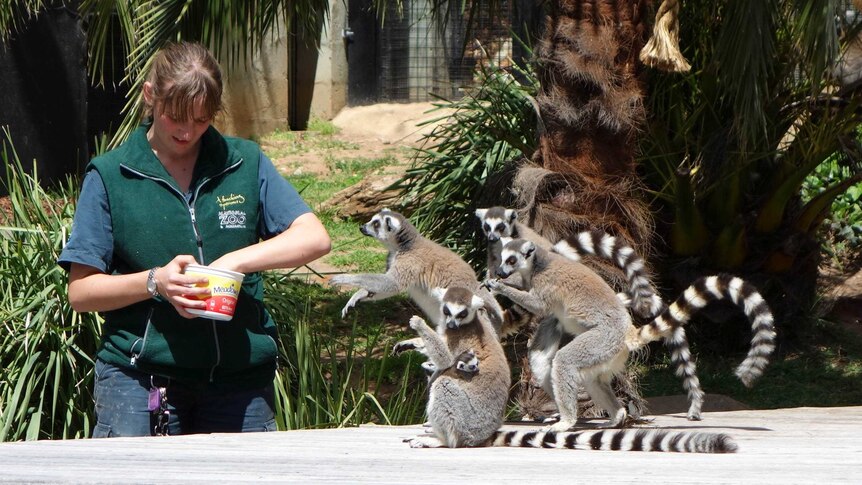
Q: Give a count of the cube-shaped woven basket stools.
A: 0